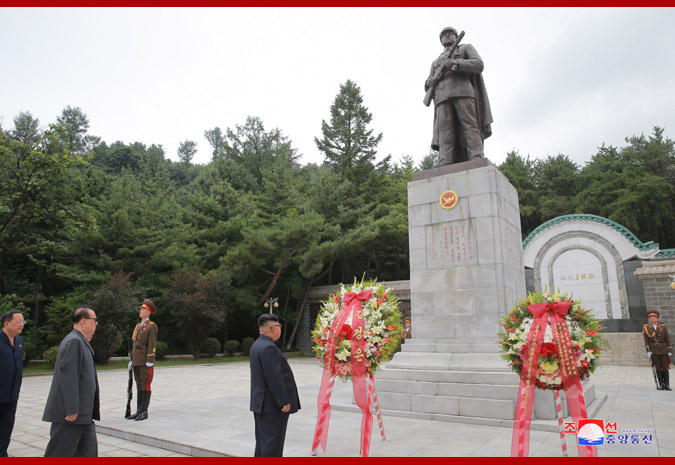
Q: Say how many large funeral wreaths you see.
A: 2